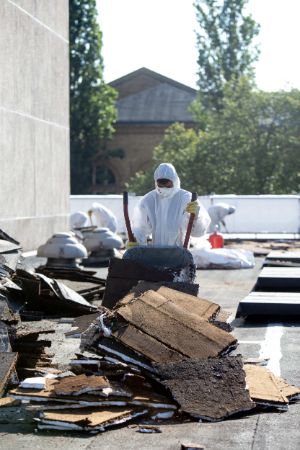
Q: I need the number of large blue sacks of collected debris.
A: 0